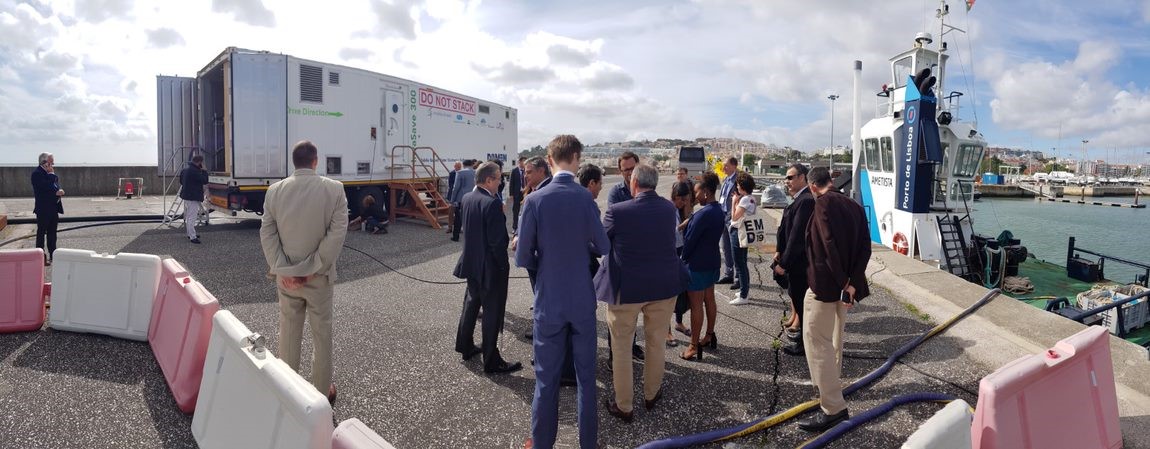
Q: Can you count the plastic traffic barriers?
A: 7